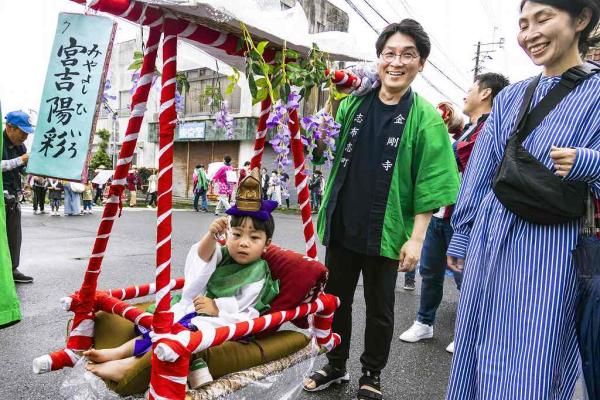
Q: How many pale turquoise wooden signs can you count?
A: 1